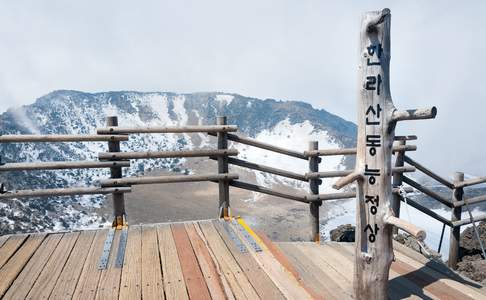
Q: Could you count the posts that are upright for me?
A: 6